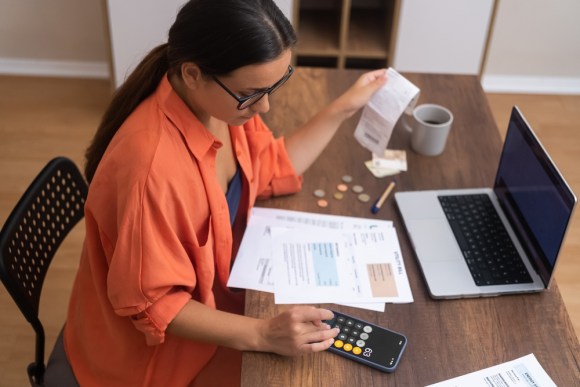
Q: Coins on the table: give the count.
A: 7